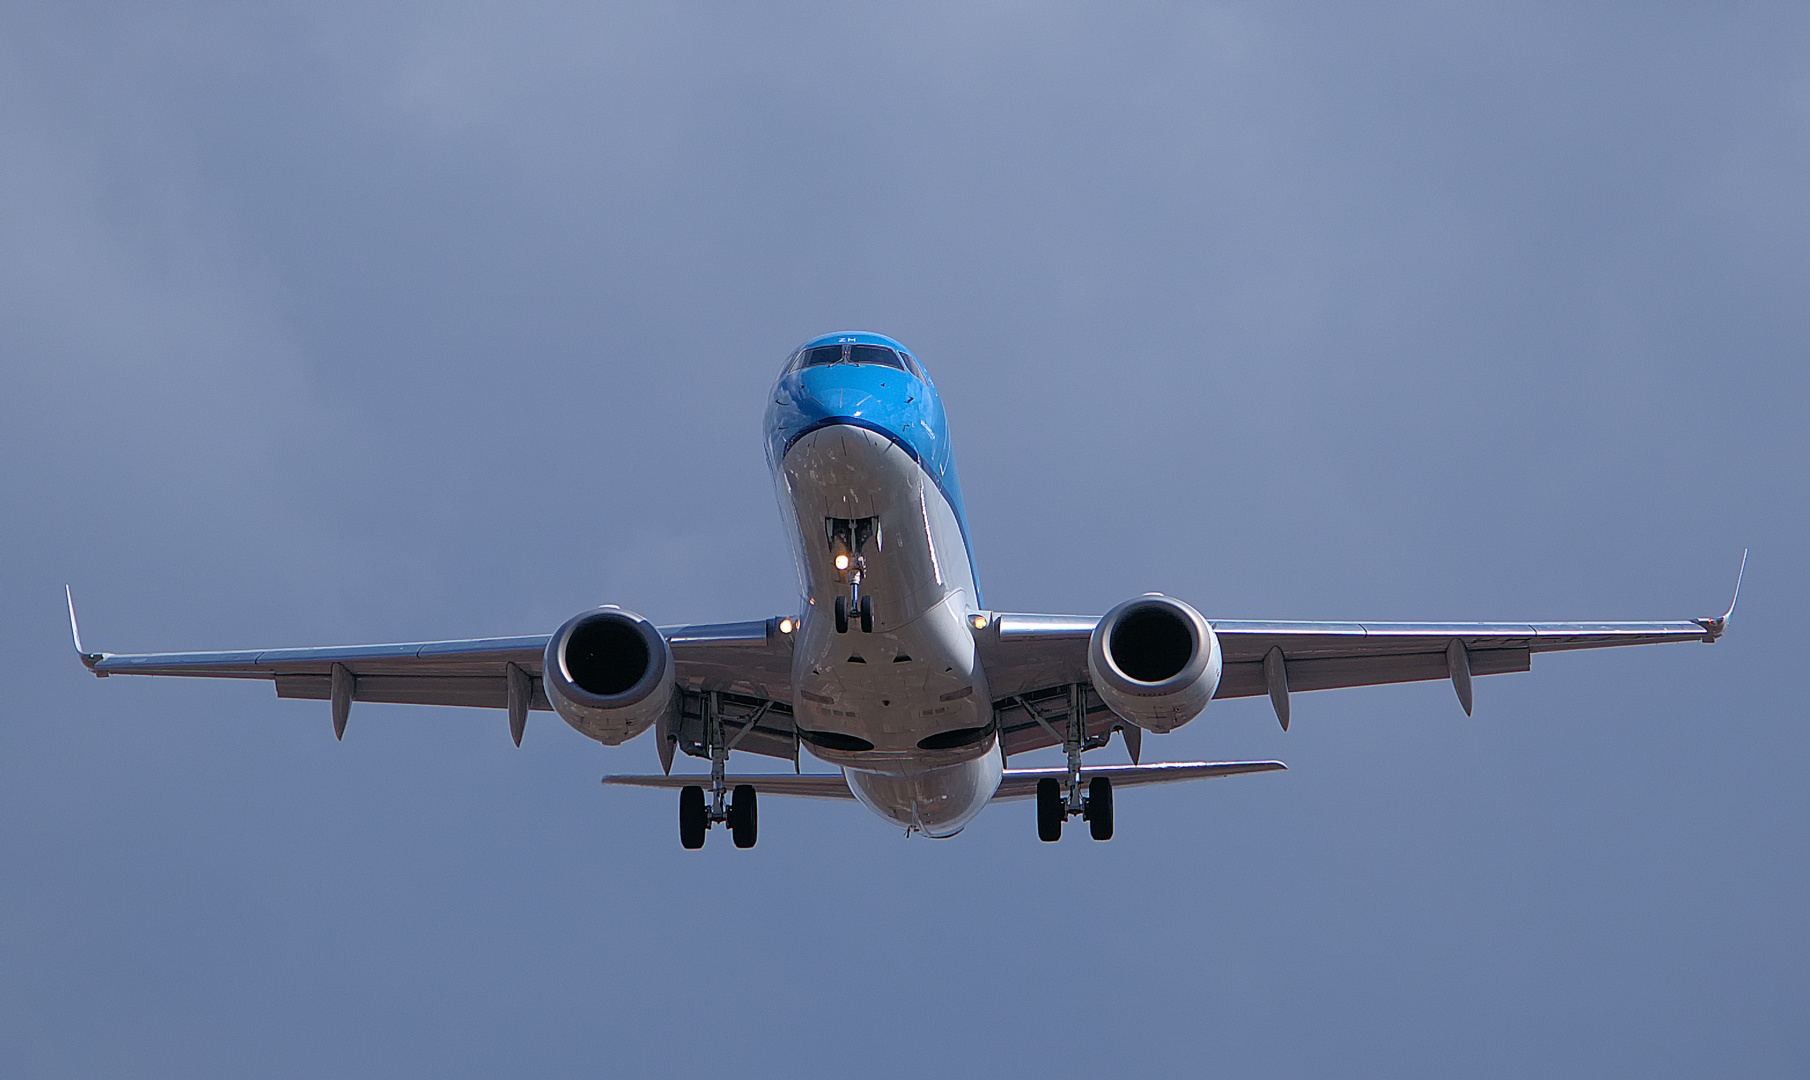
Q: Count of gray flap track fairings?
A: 6